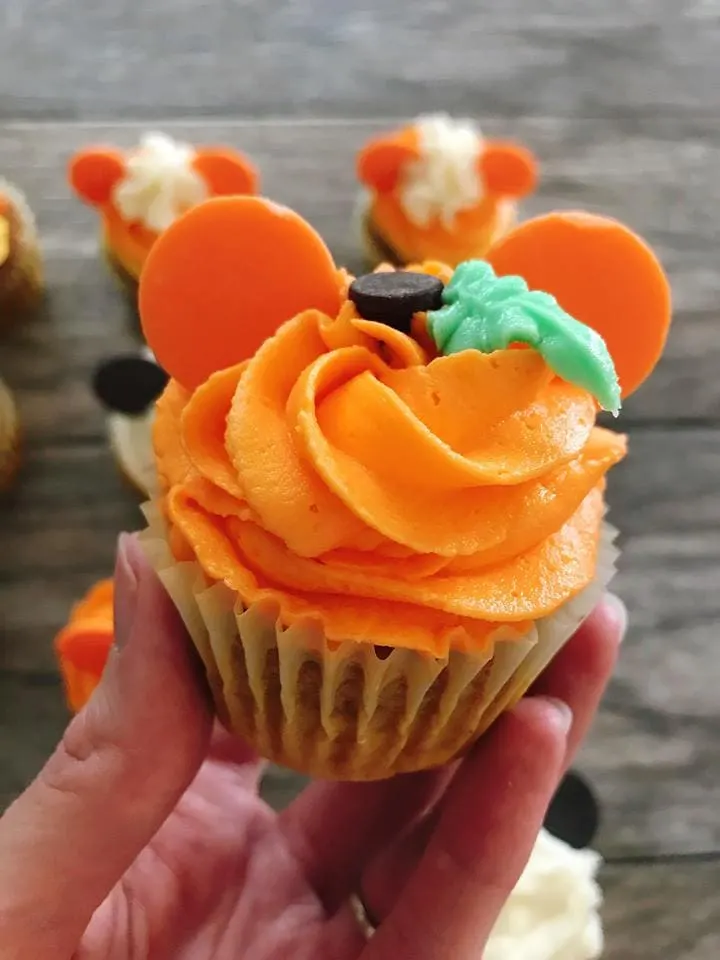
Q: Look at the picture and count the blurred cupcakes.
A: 7